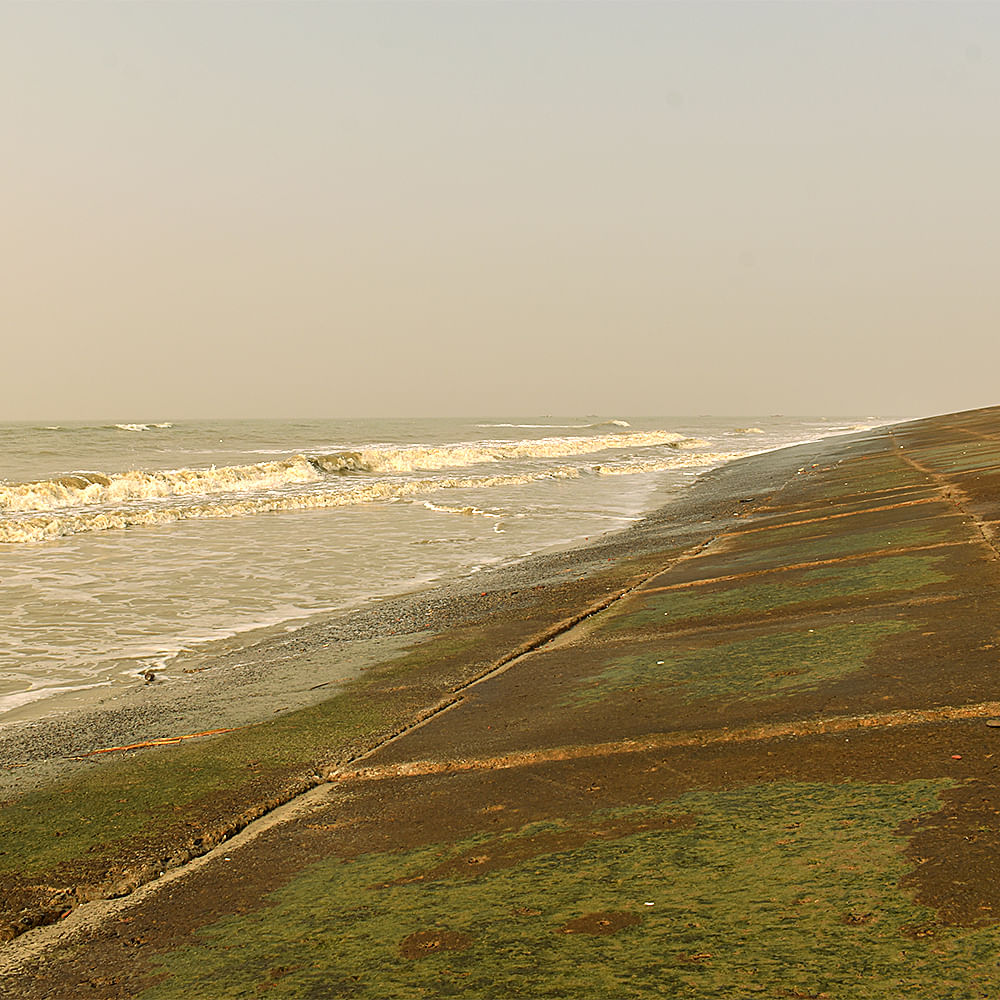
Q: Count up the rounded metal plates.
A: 0